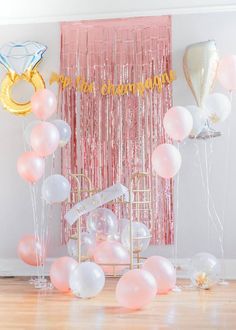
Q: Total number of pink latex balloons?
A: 11